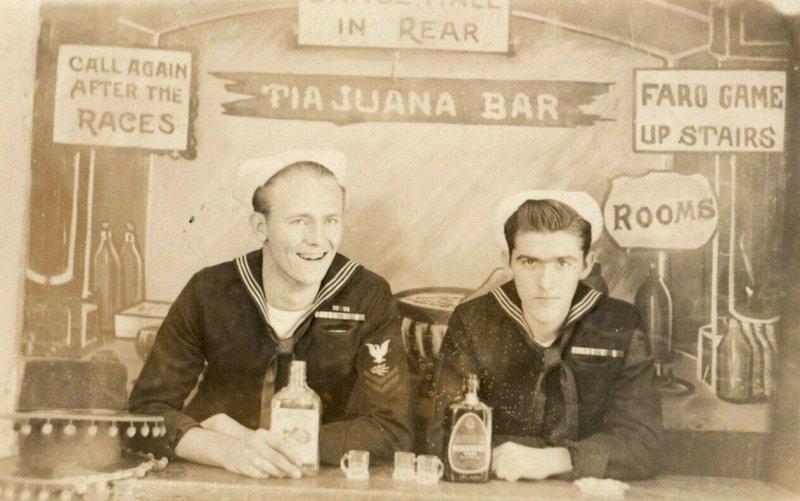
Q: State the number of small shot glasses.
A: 3